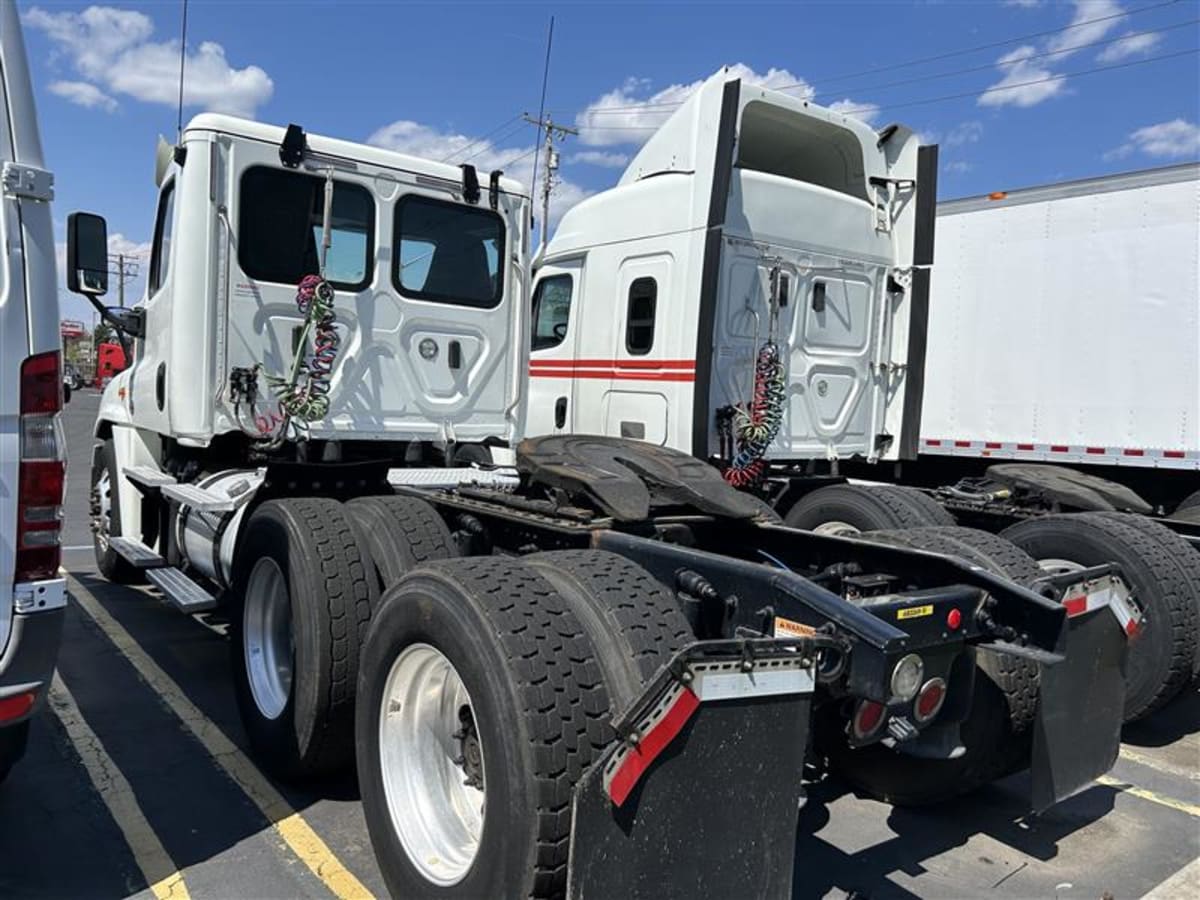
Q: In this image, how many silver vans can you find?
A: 1